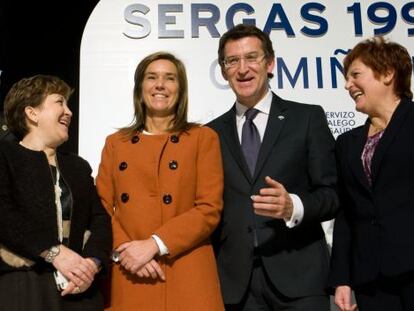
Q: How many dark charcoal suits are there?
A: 1